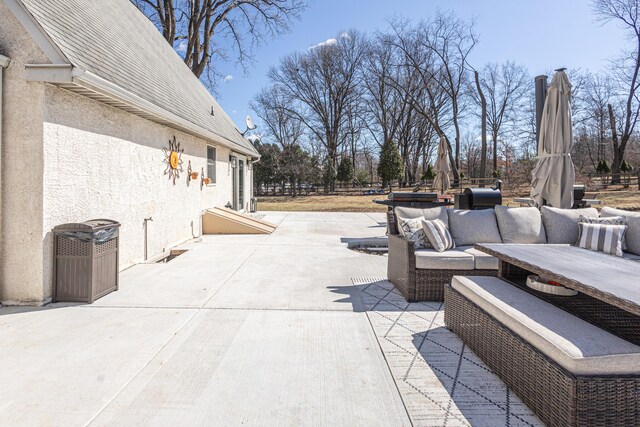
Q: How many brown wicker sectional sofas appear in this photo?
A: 1